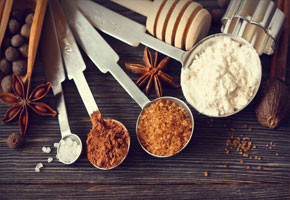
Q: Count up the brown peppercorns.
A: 10